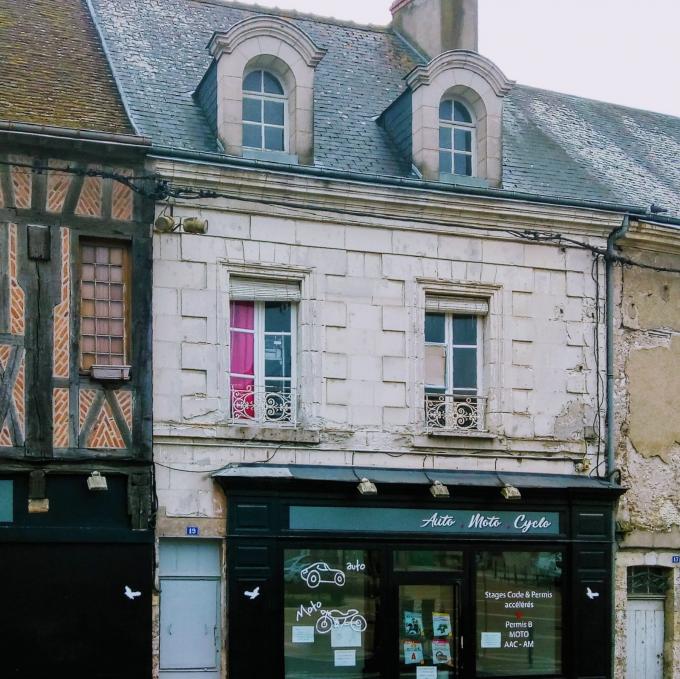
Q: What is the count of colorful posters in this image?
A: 4